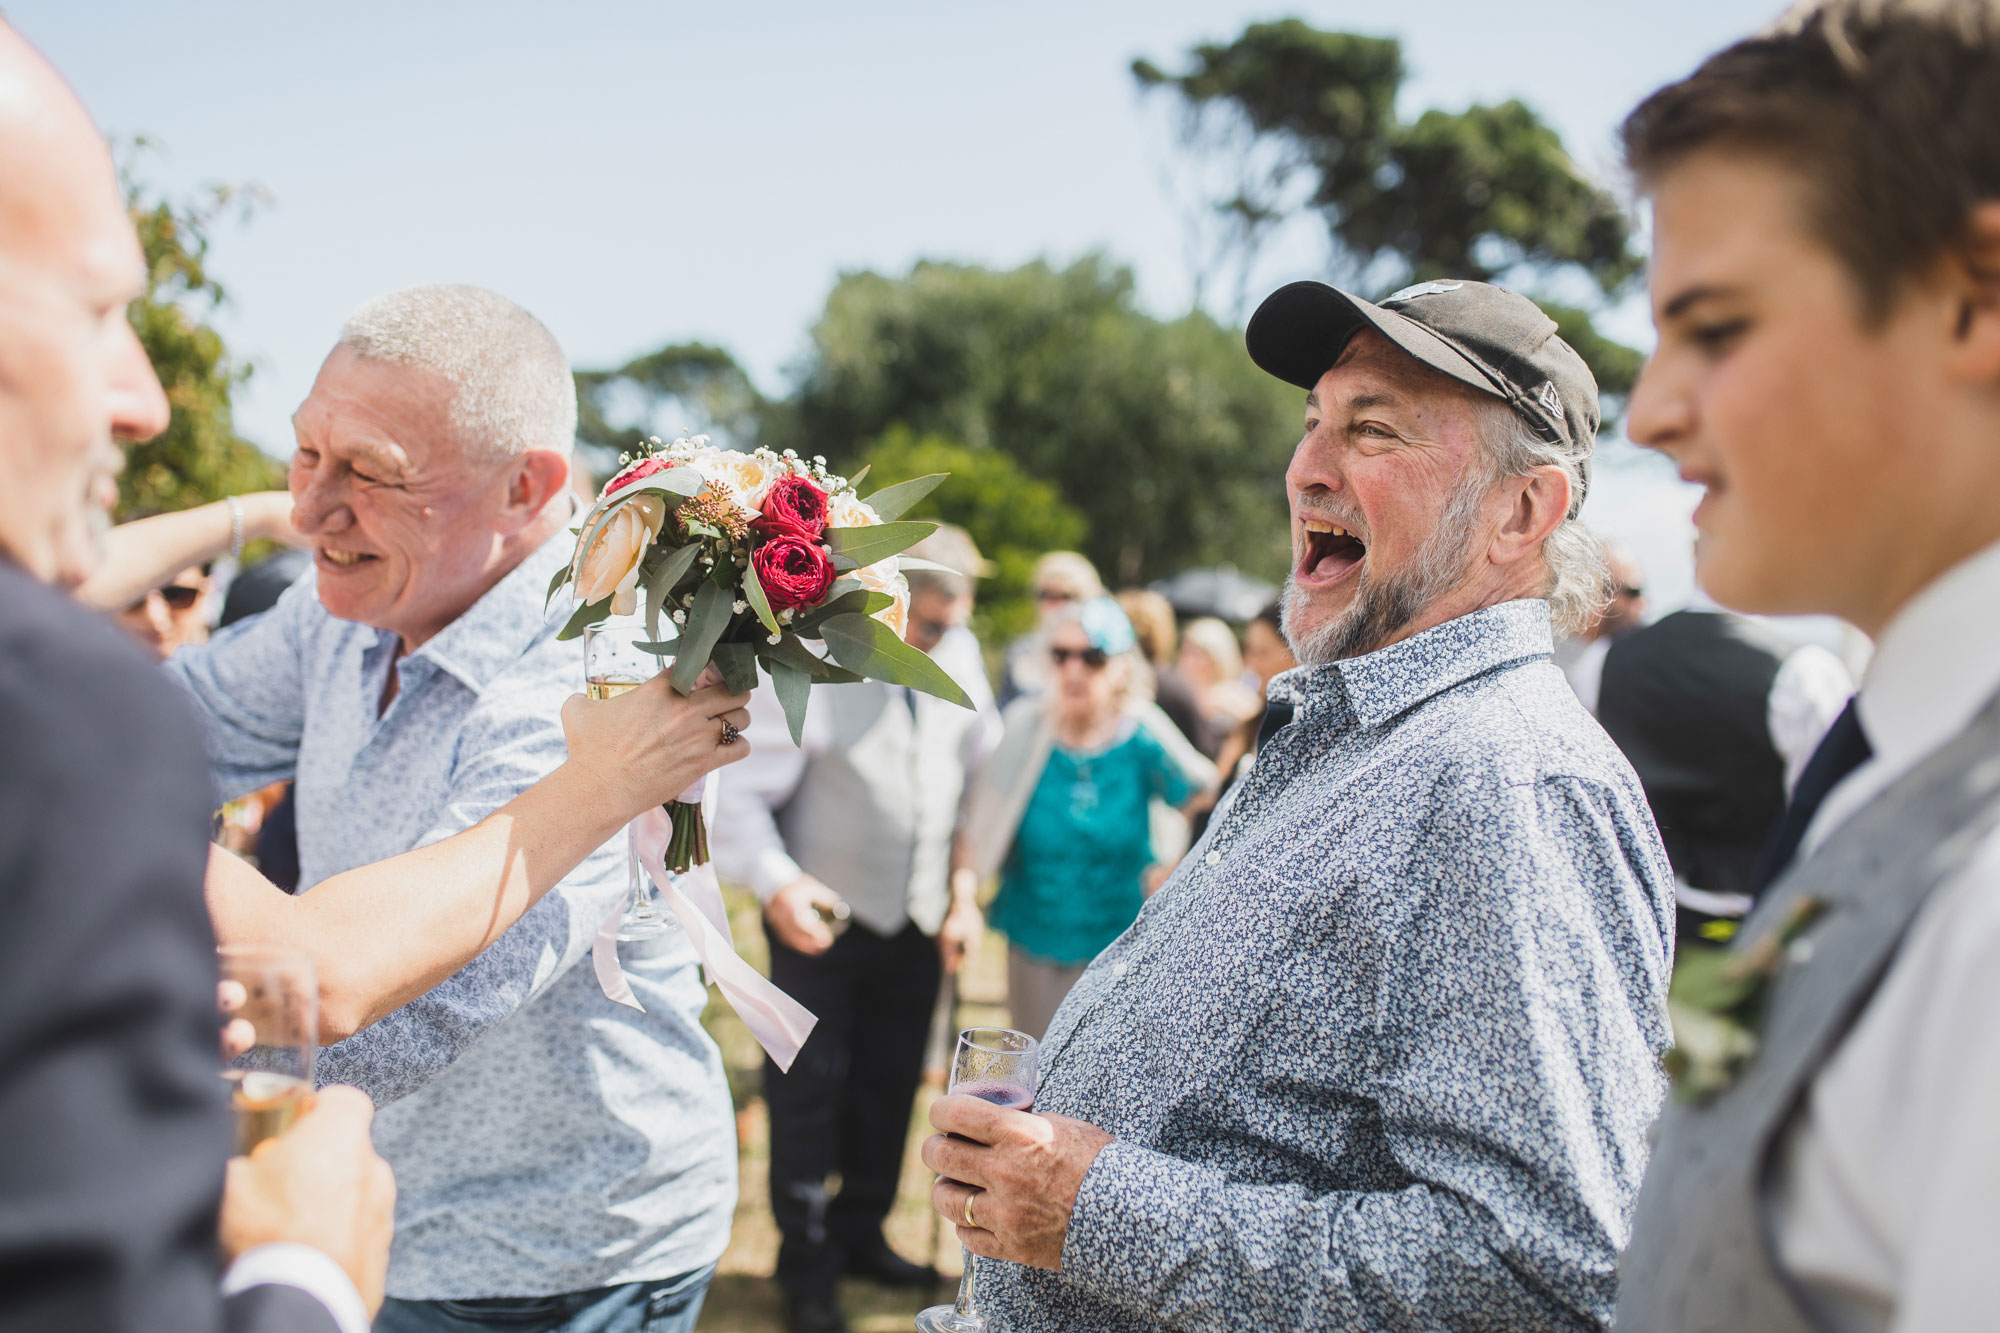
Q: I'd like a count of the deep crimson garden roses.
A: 3